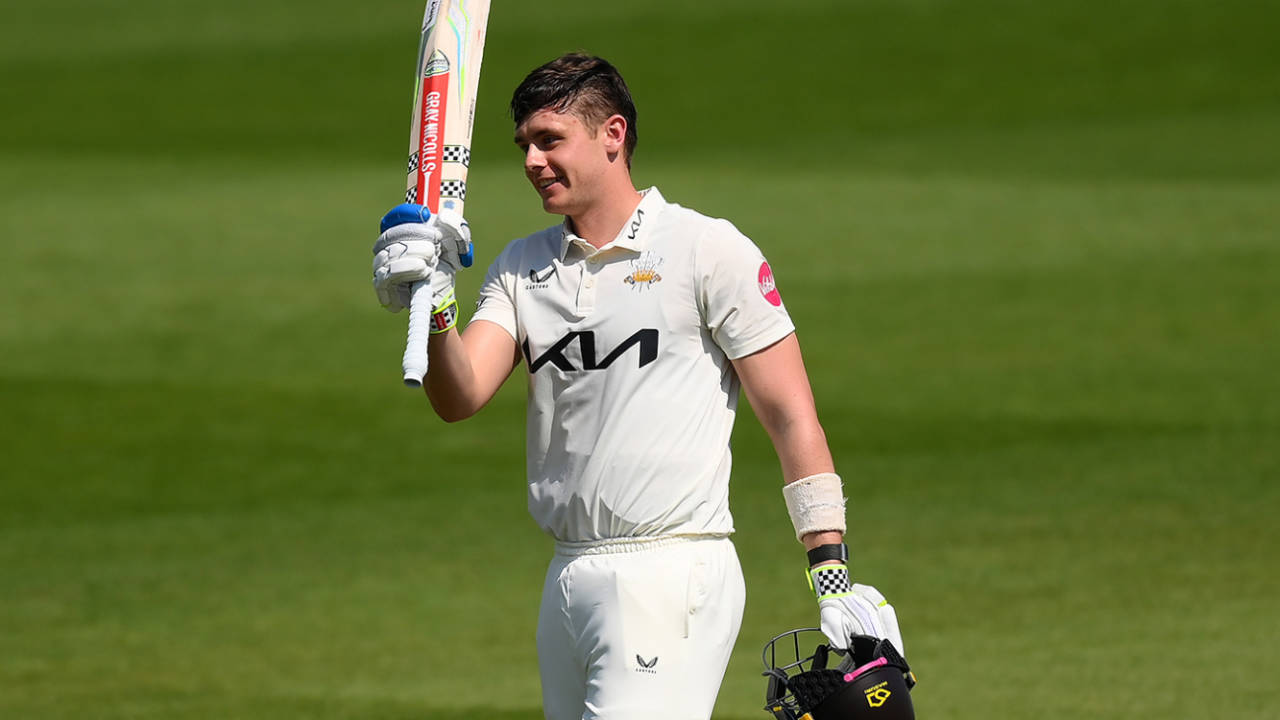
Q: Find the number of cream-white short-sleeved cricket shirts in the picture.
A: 1